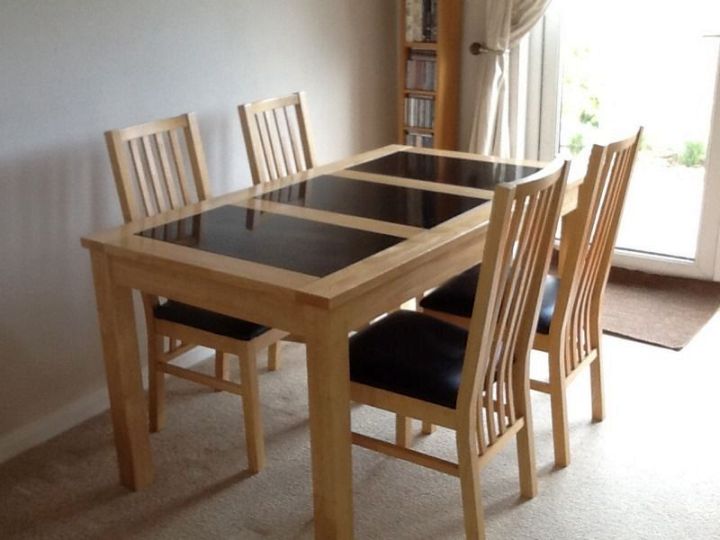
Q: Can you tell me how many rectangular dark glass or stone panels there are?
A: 3